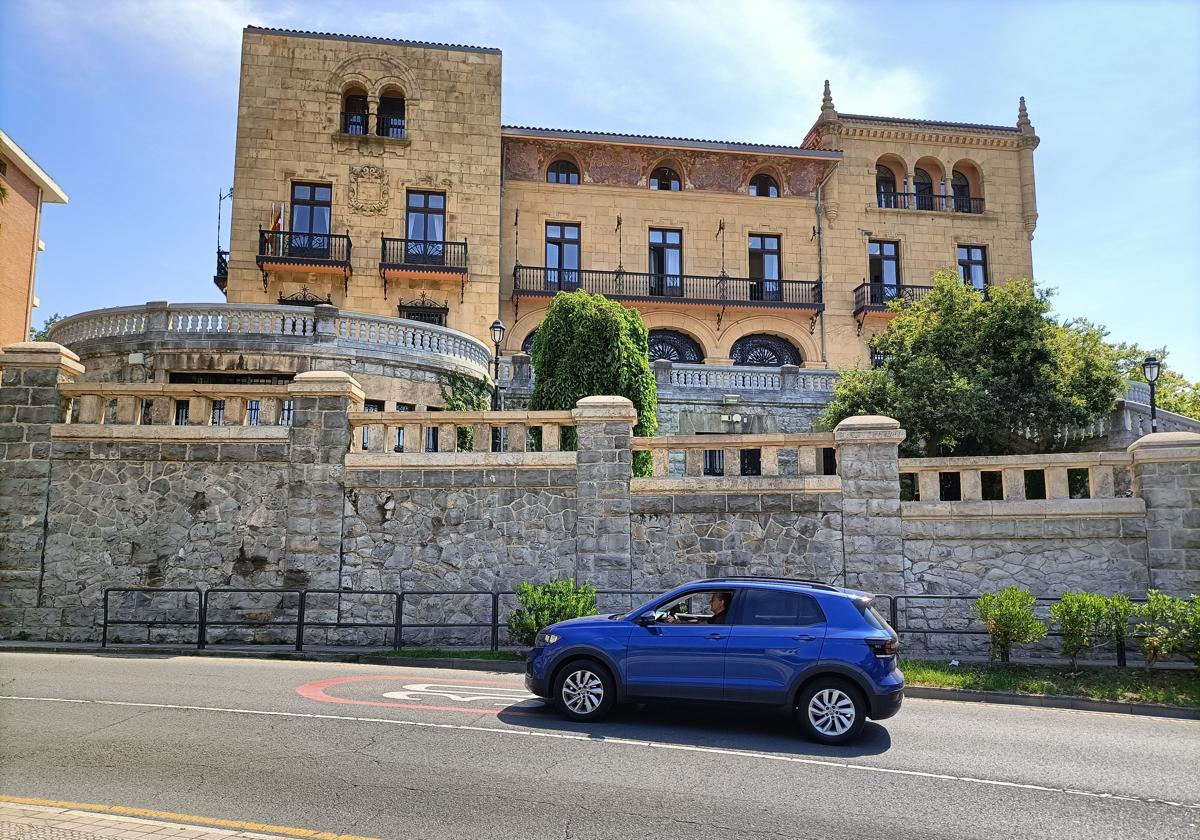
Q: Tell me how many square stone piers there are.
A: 5